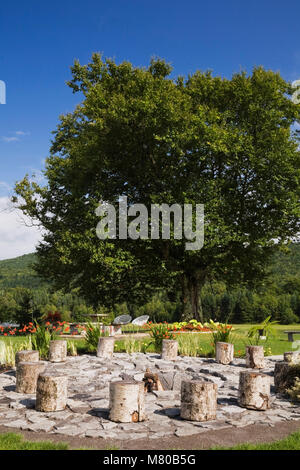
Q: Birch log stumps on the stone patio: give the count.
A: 13